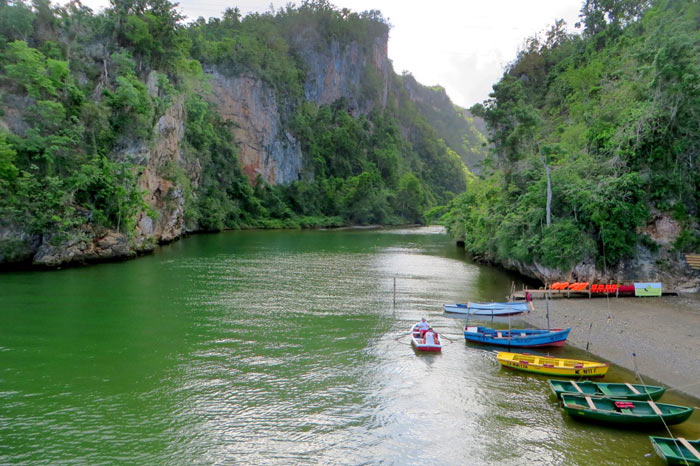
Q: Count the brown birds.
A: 0